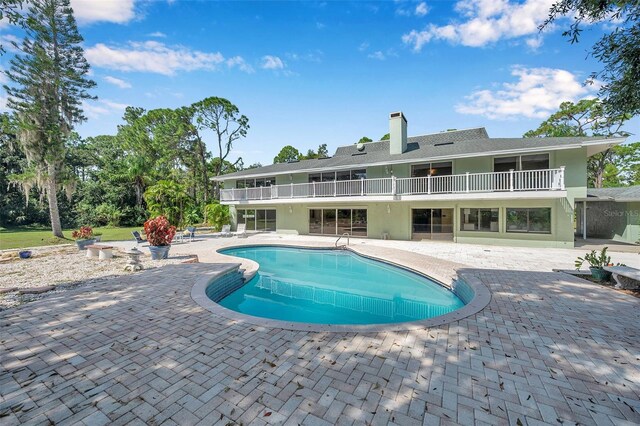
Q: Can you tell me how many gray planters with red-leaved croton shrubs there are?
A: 2